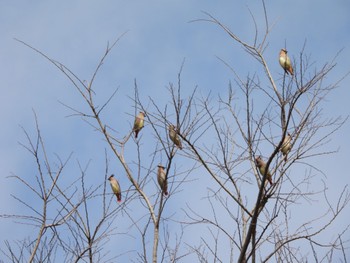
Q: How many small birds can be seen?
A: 7